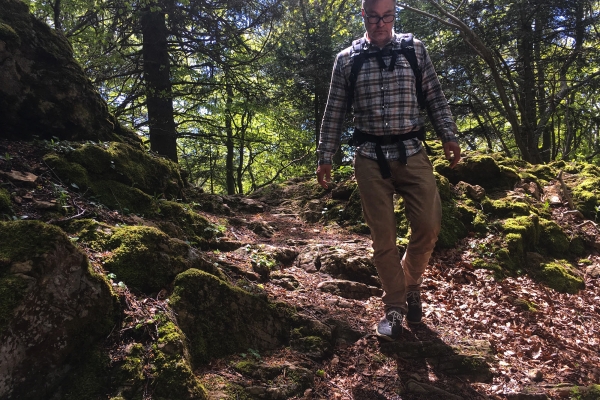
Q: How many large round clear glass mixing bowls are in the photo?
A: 0